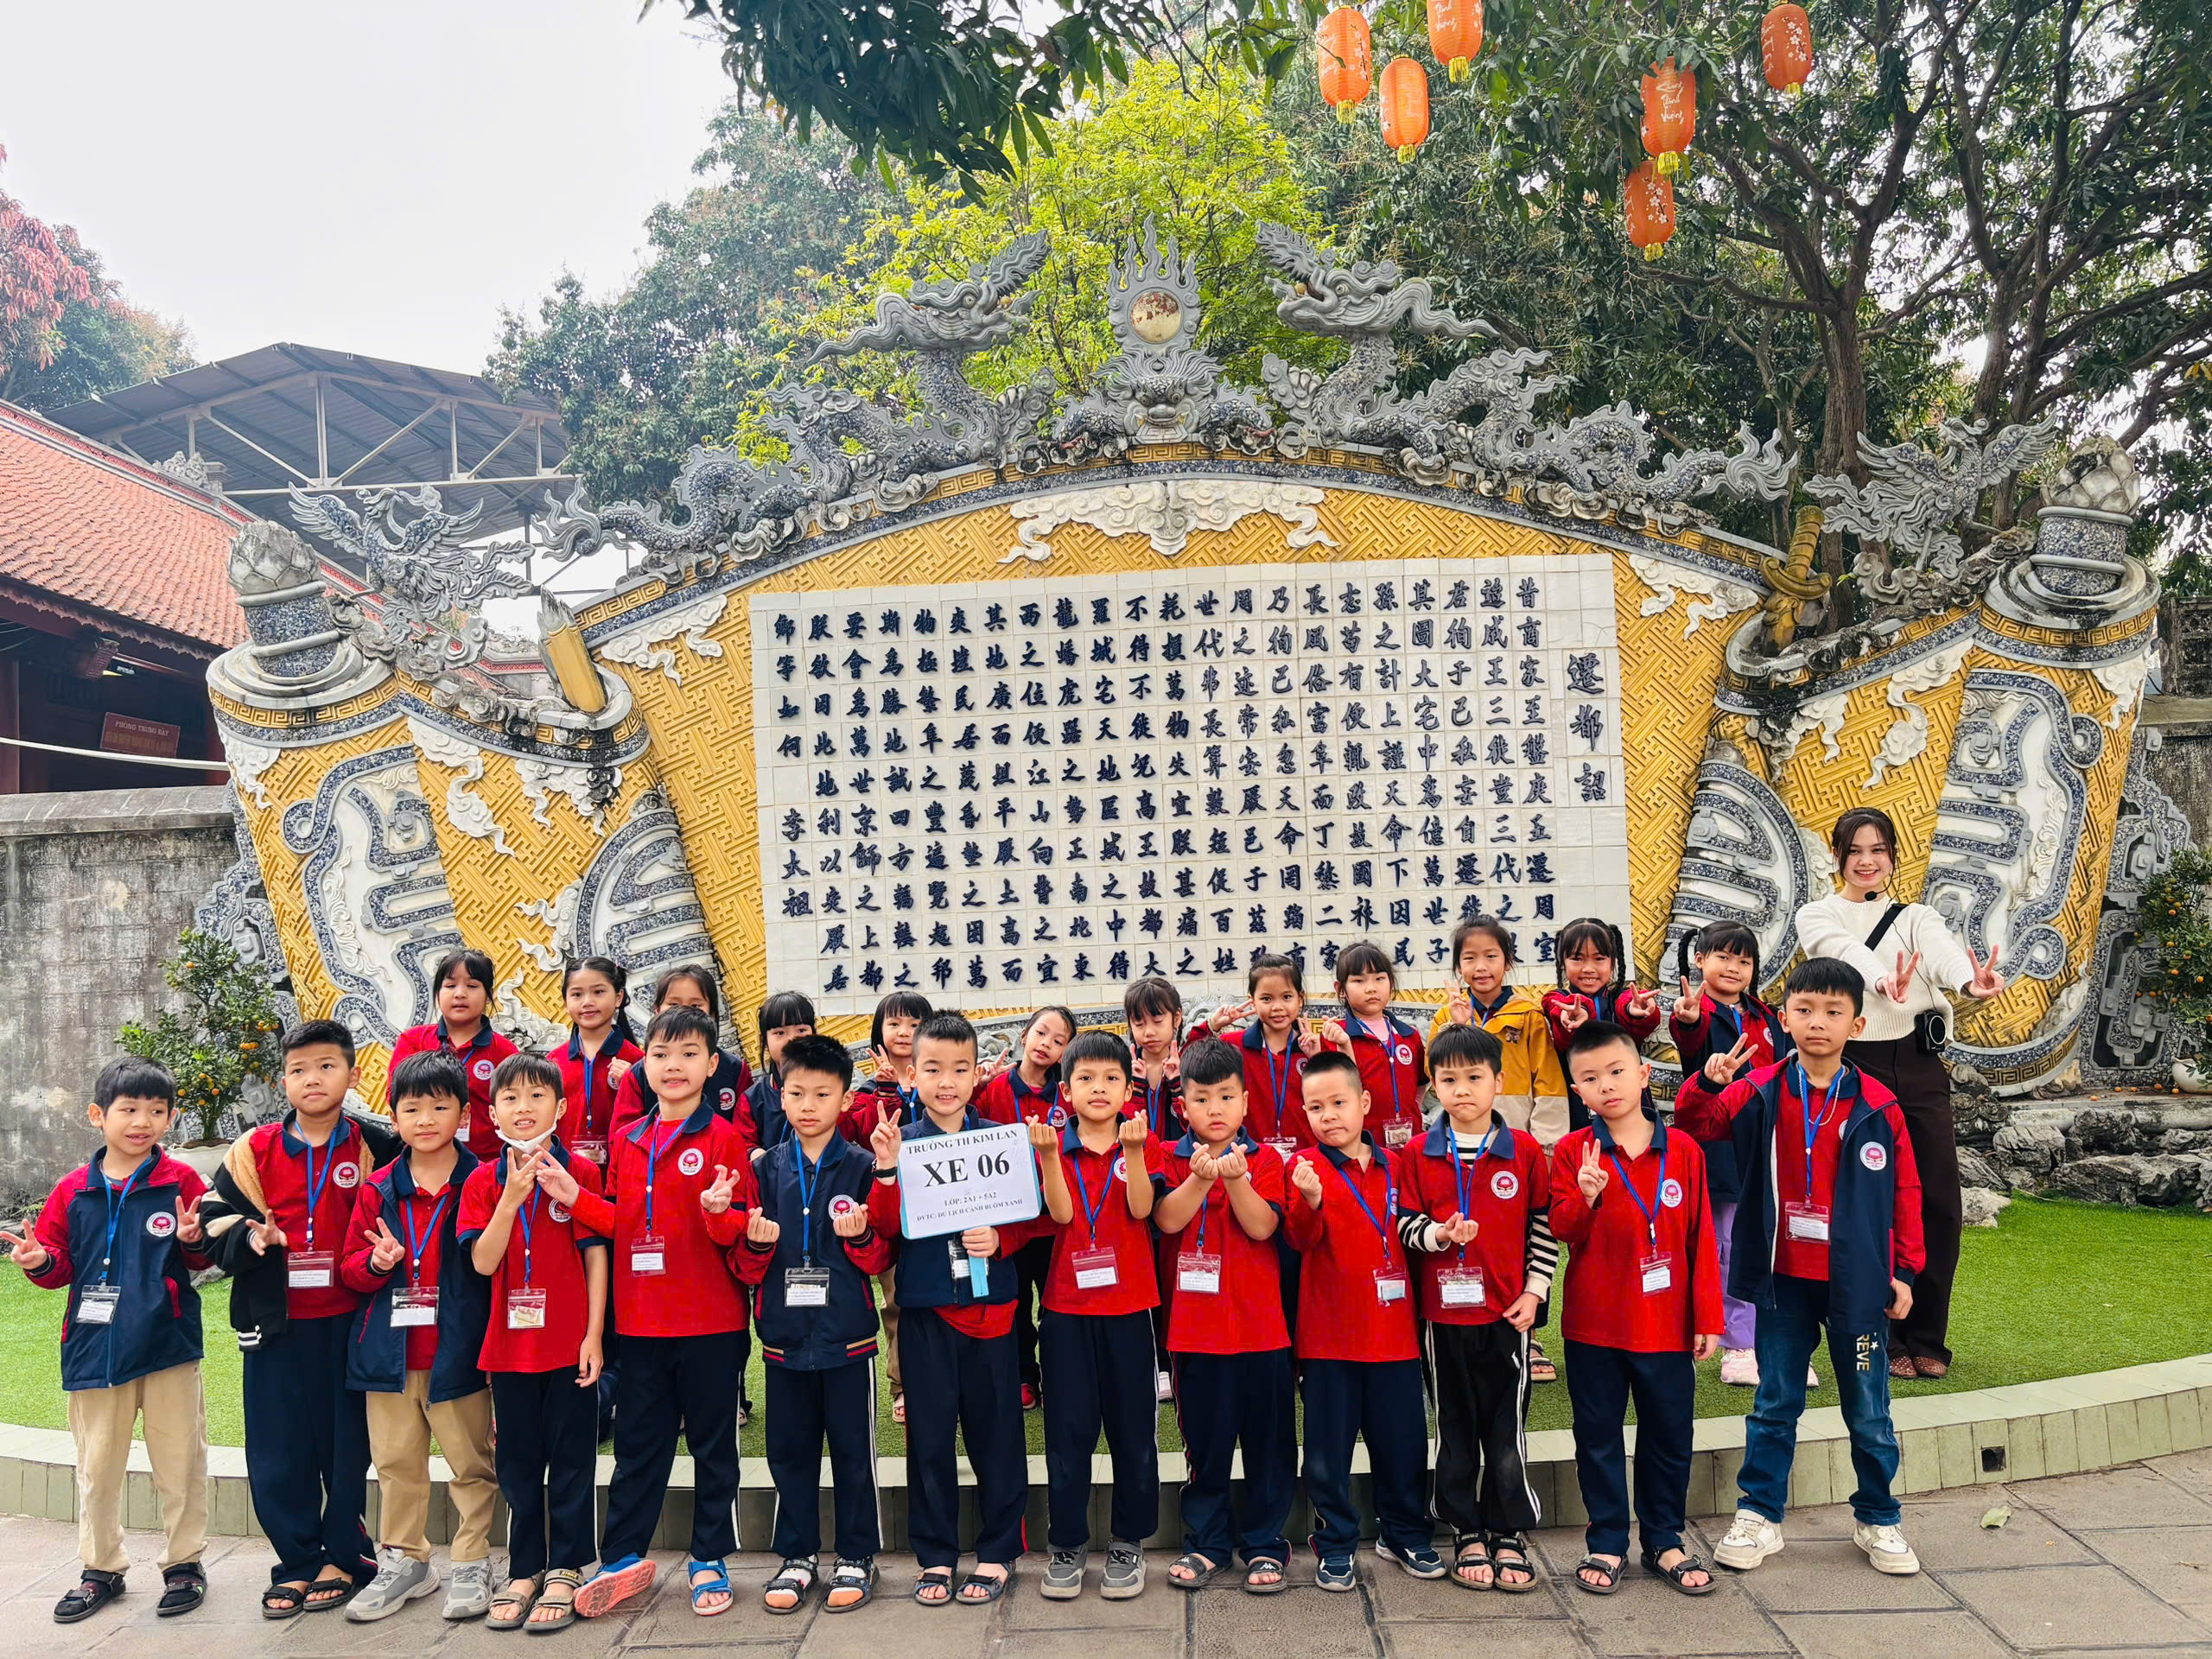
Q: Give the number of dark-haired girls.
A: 12